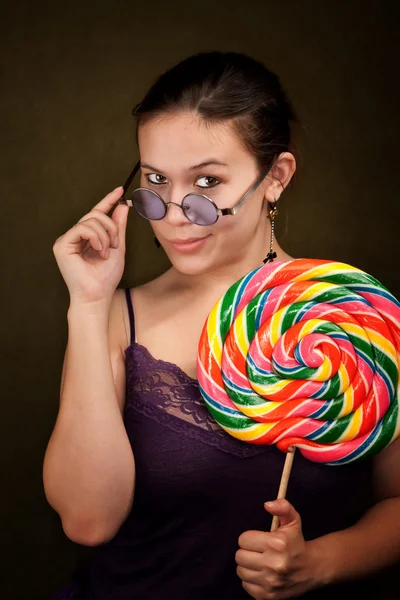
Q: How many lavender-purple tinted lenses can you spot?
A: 2